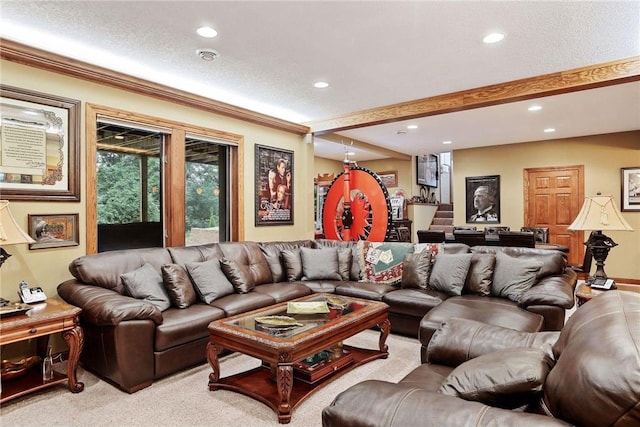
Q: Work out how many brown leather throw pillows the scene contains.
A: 7